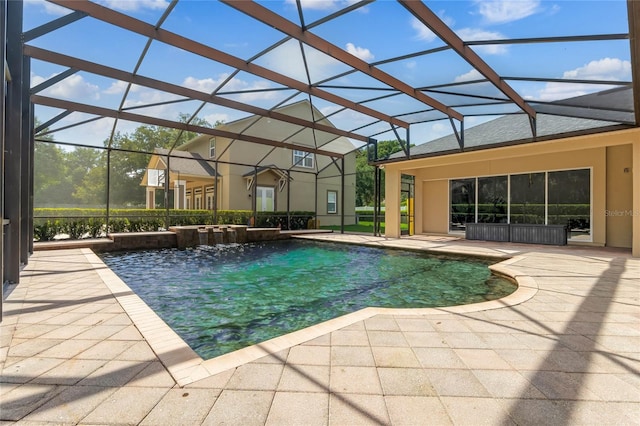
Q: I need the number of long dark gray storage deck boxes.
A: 2